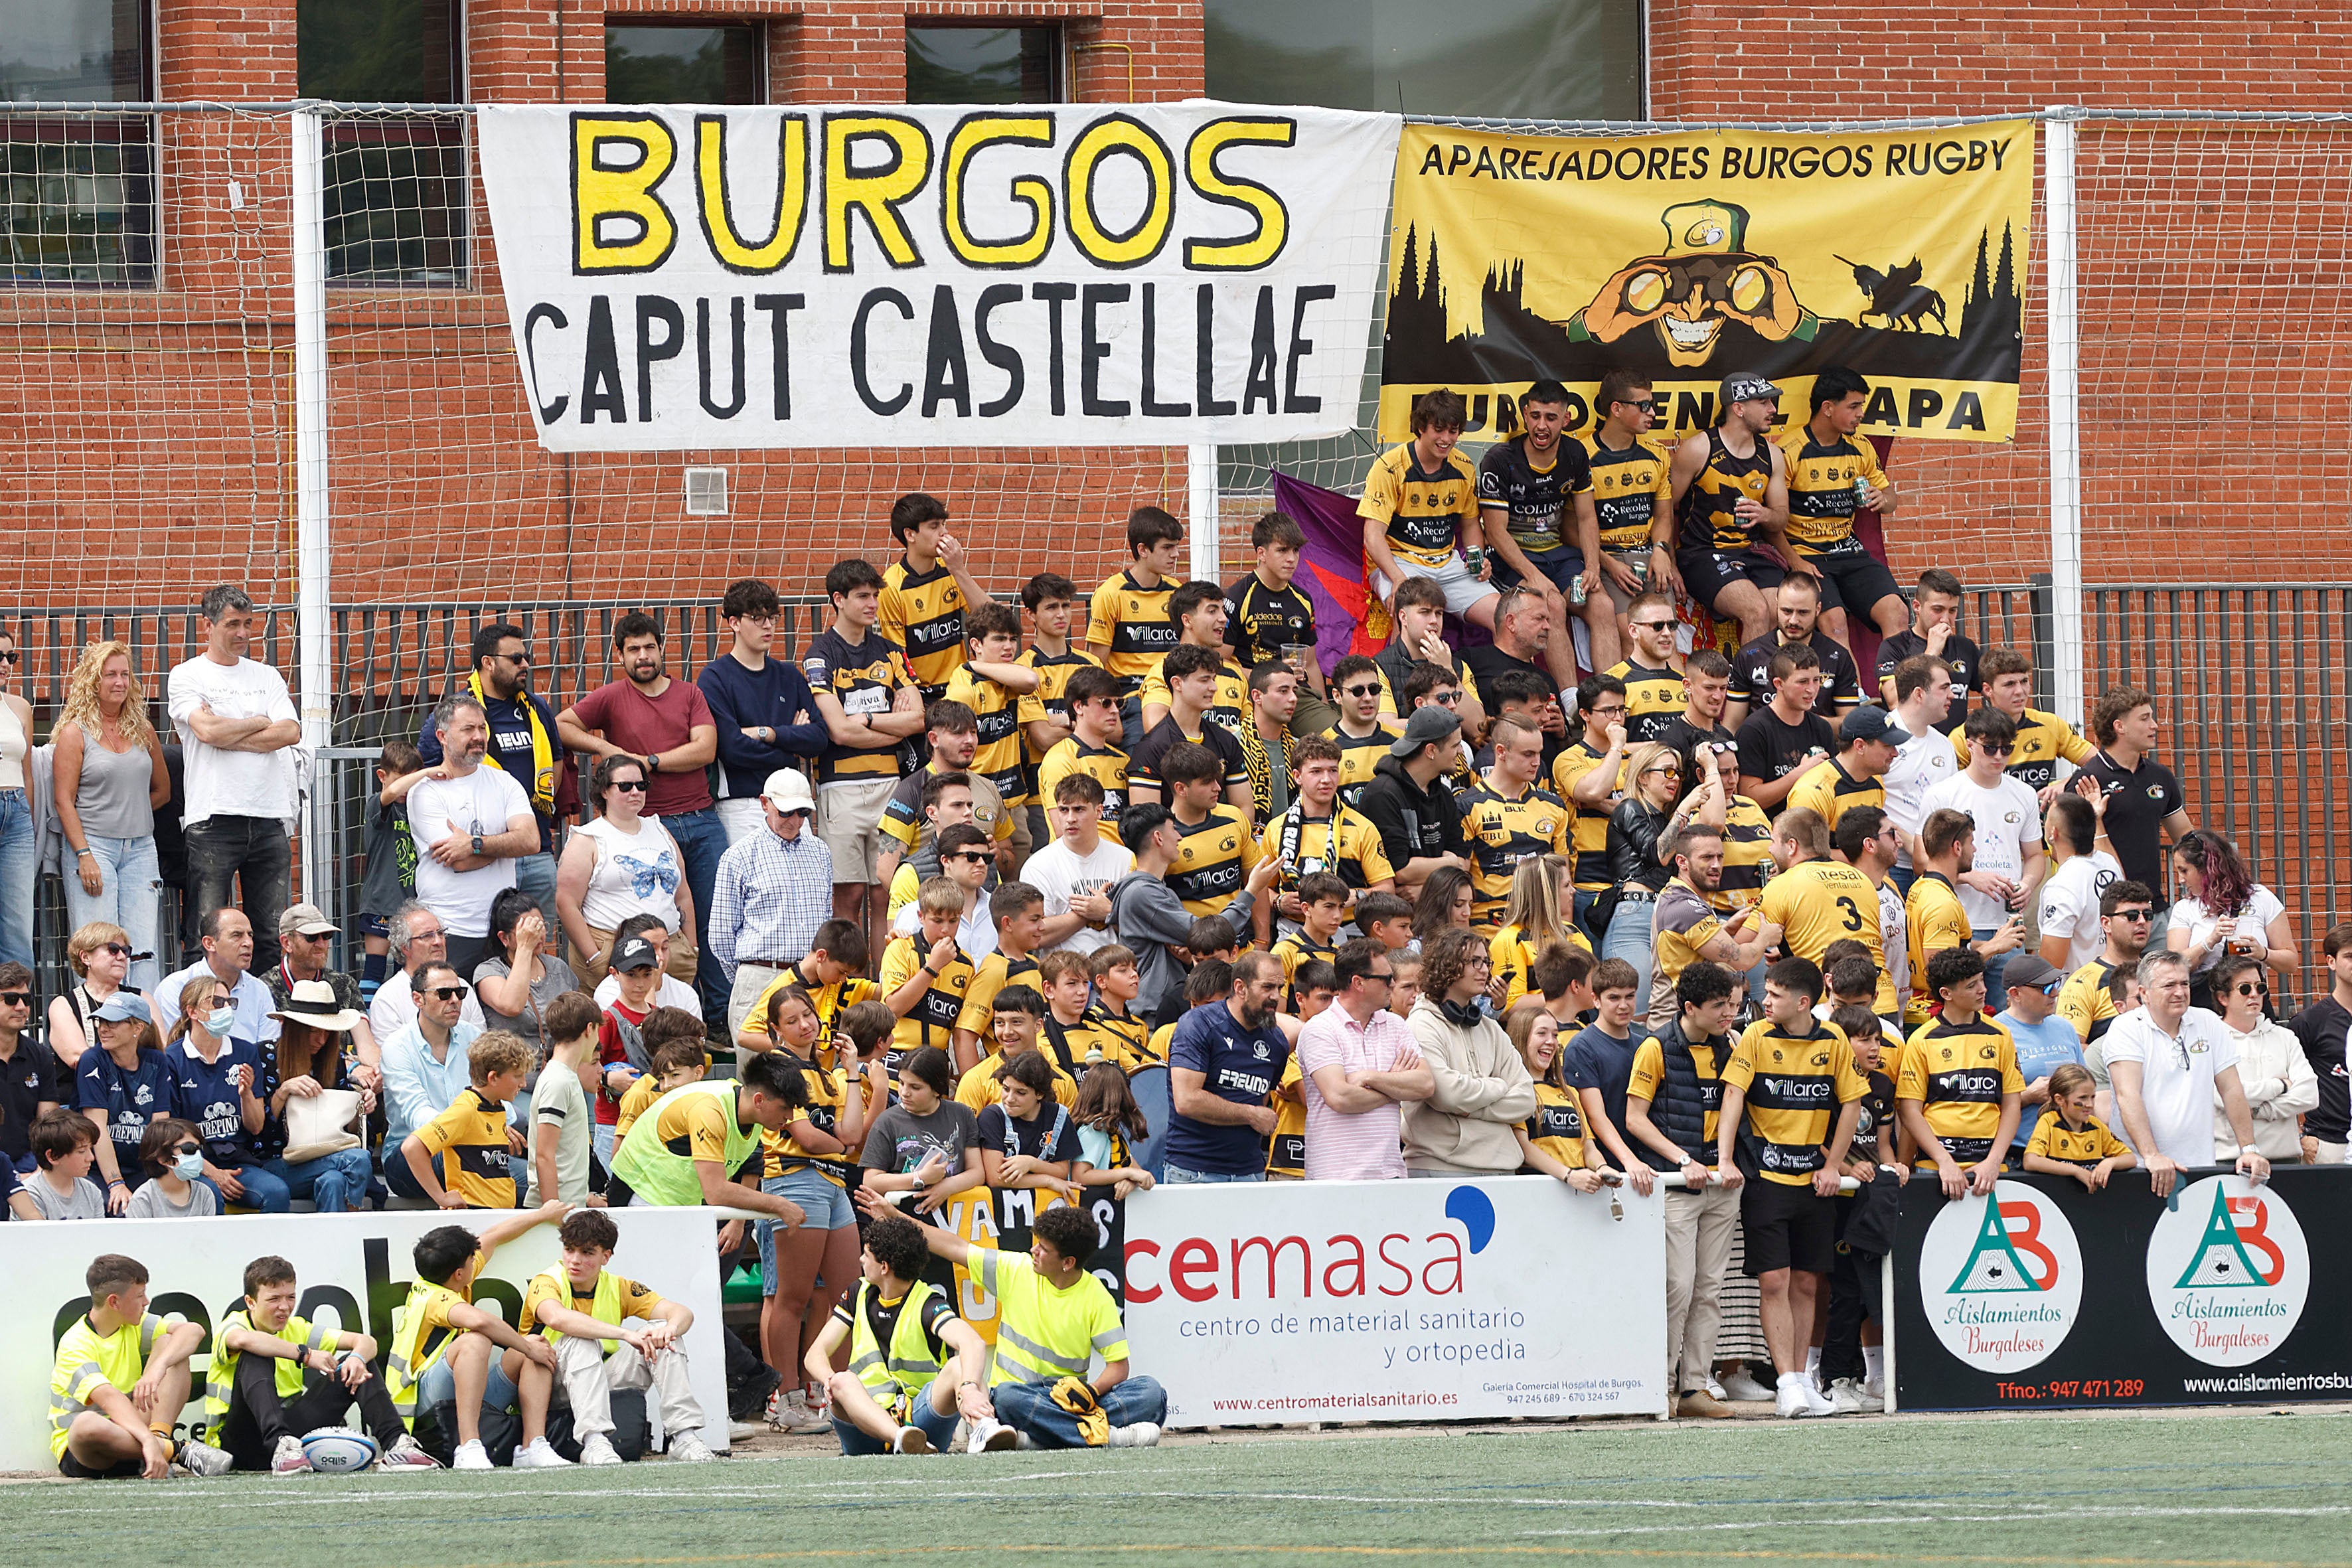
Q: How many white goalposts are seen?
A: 3